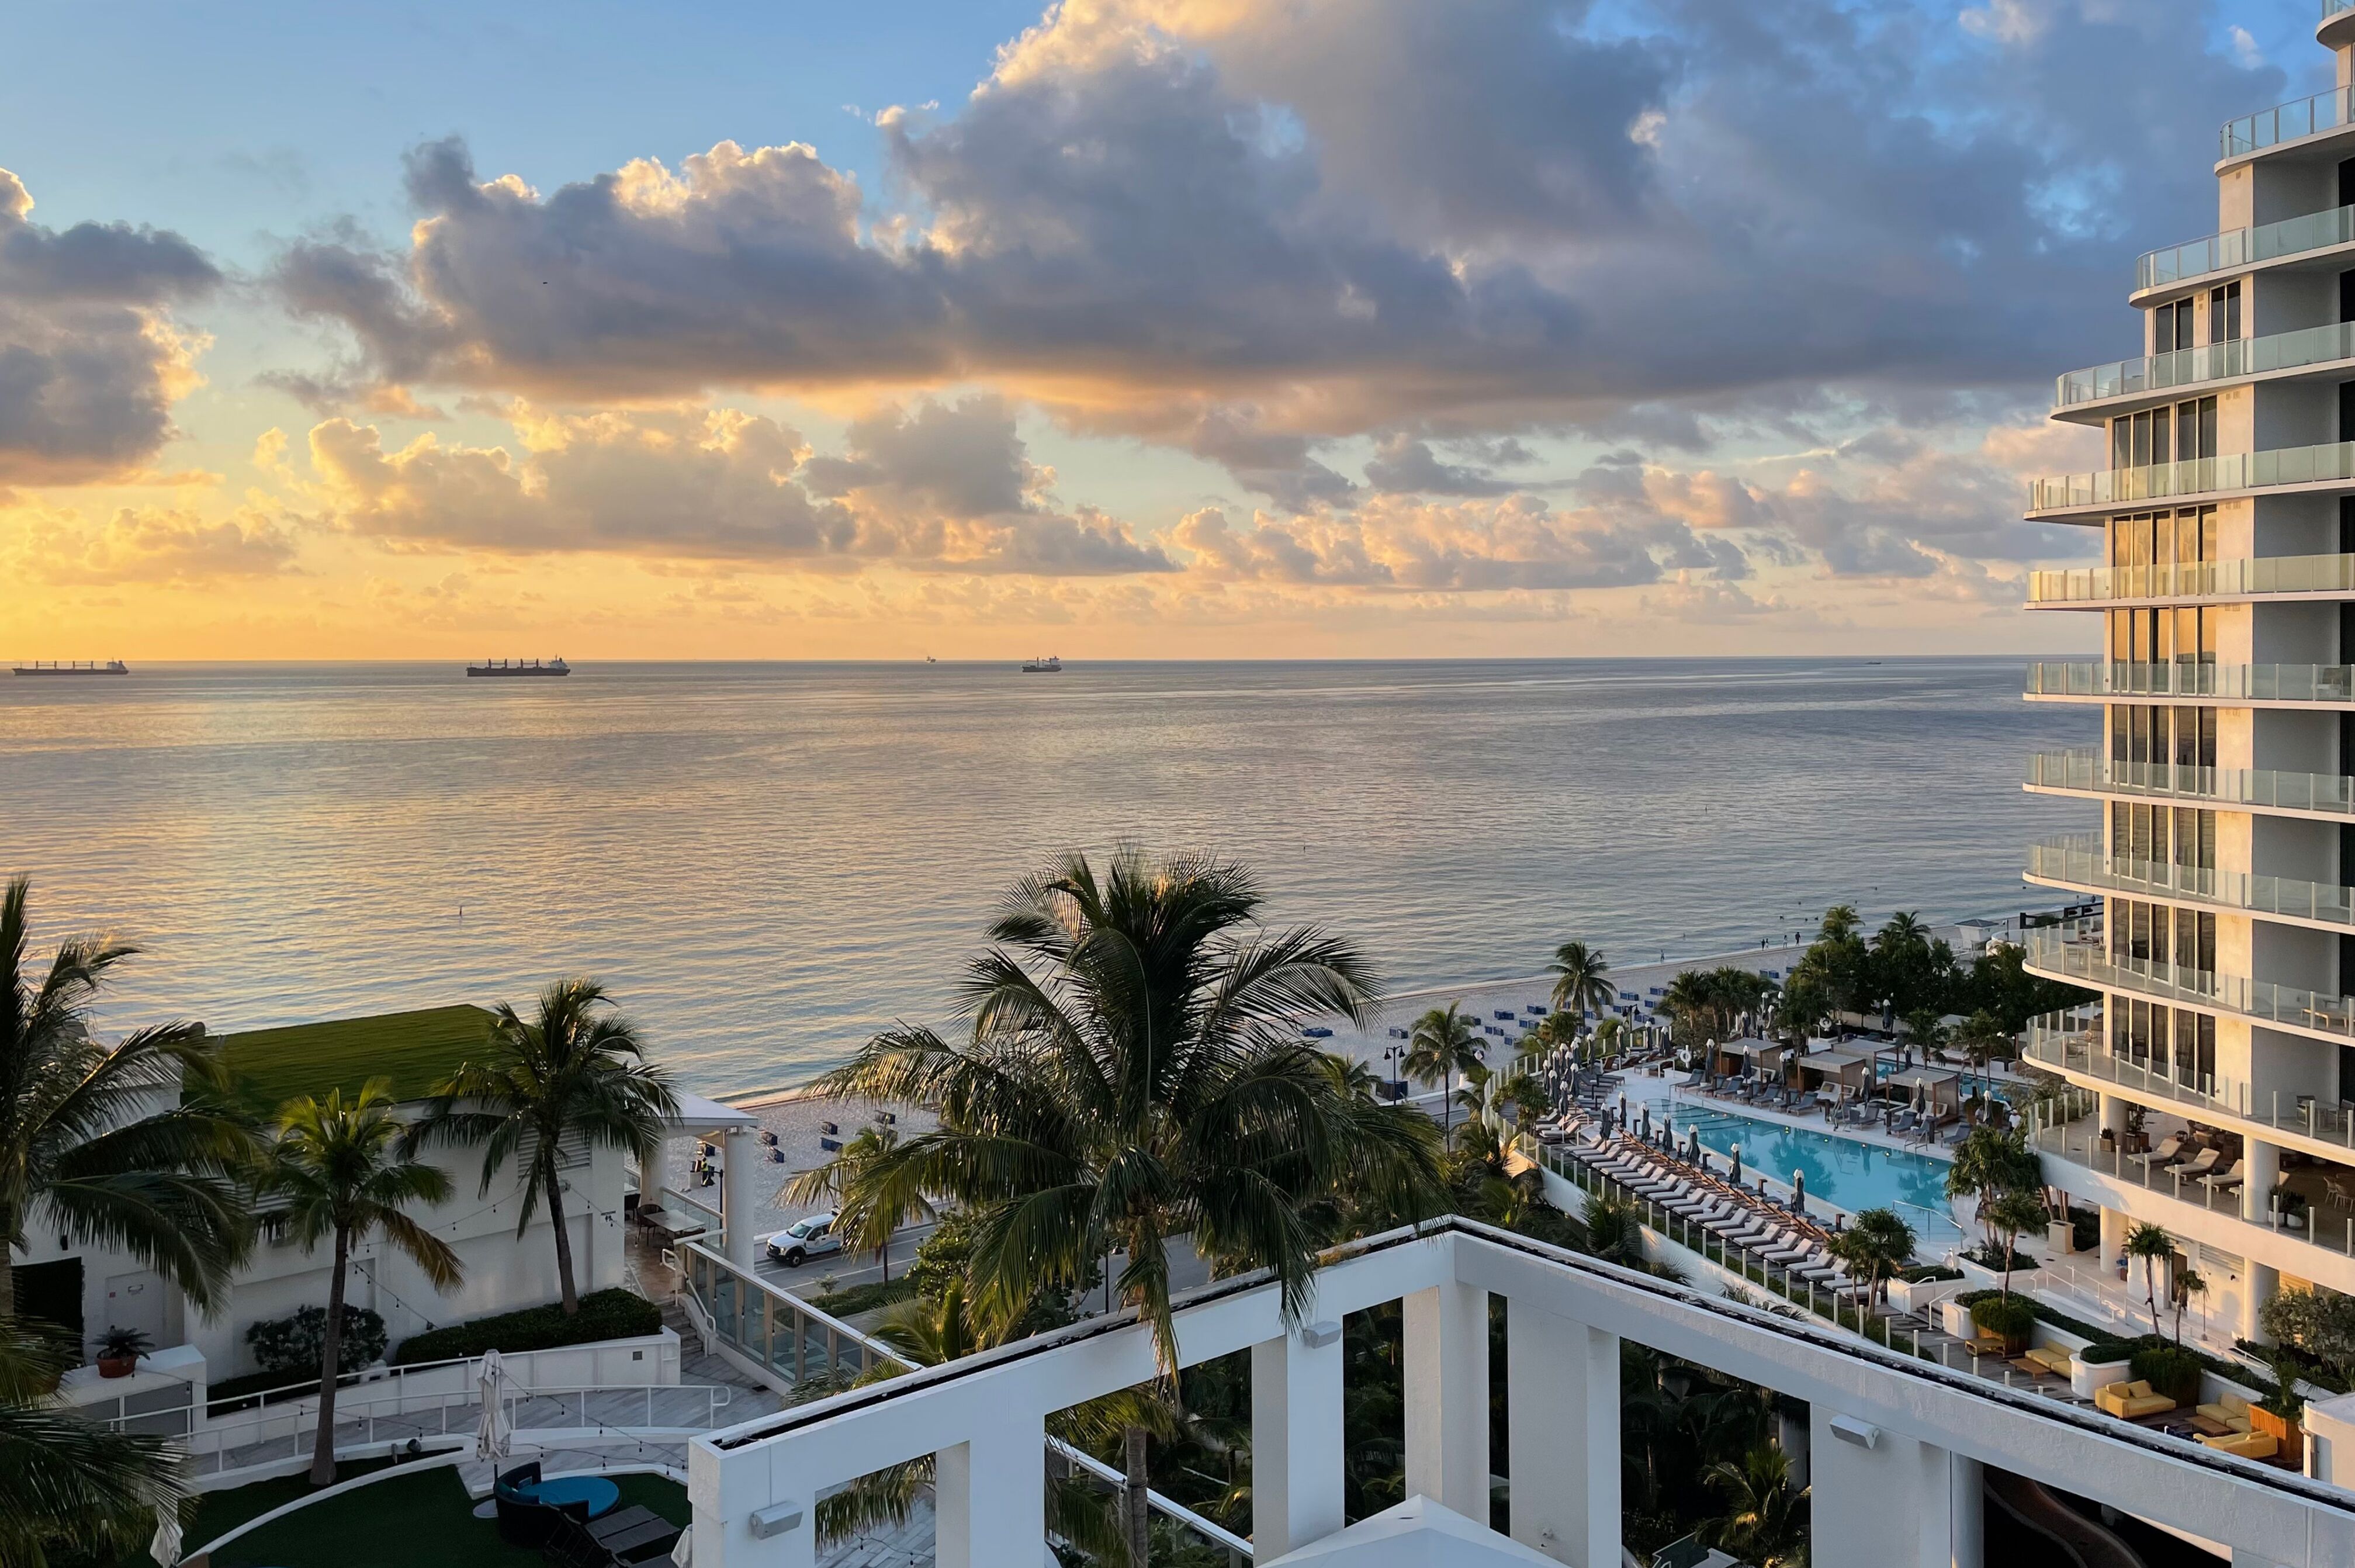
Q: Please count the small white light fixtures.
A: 3